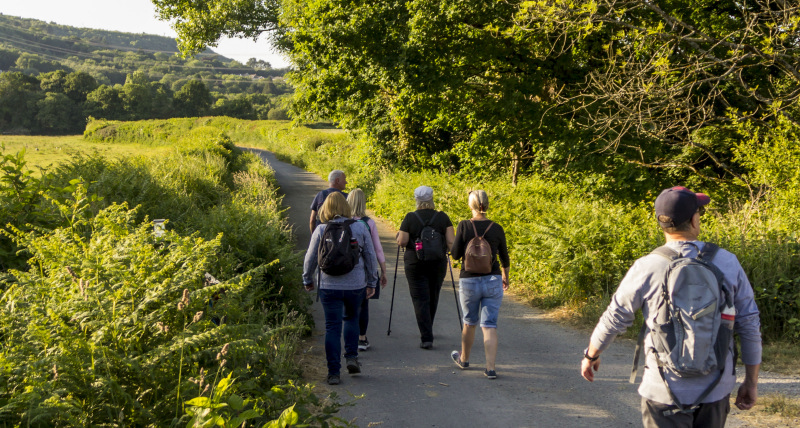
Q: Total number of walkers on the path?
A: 6